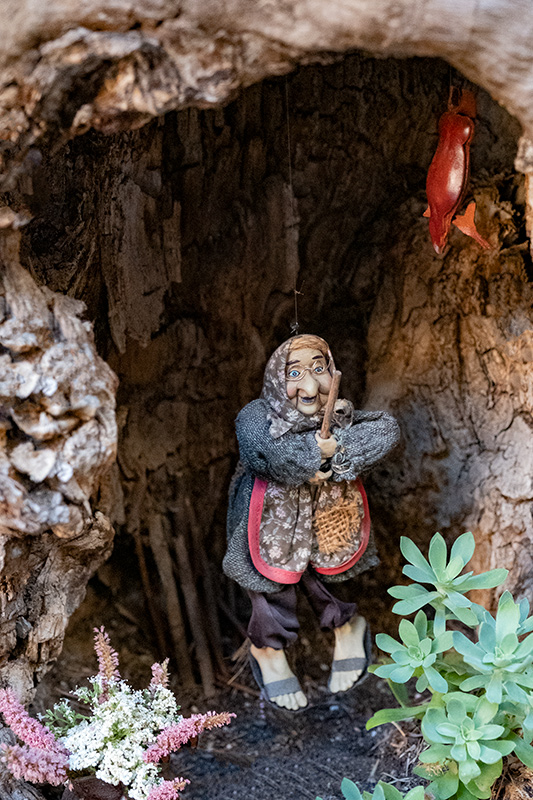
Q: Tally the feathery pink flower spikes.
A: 6